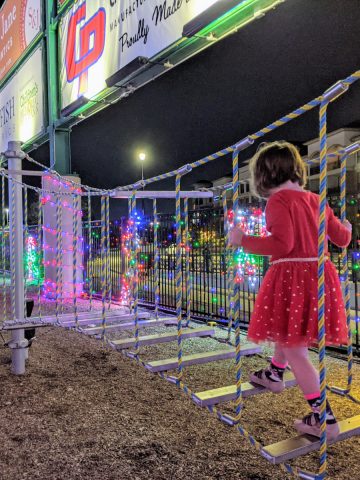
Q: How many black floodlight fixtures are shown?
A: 3